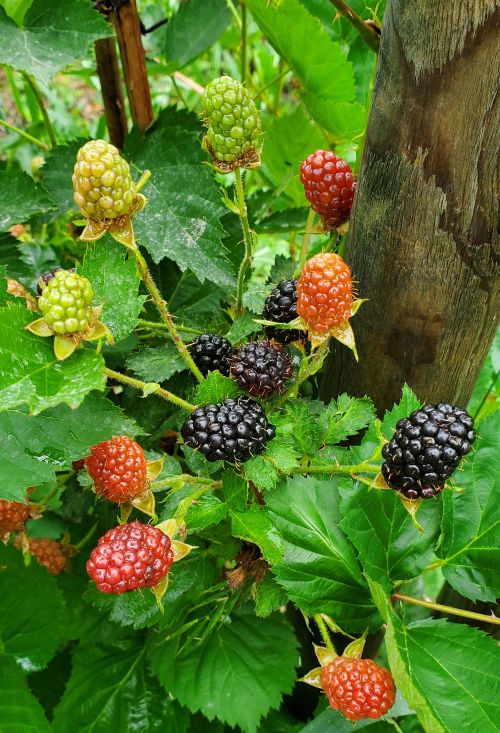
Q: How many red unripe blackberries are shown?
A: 7